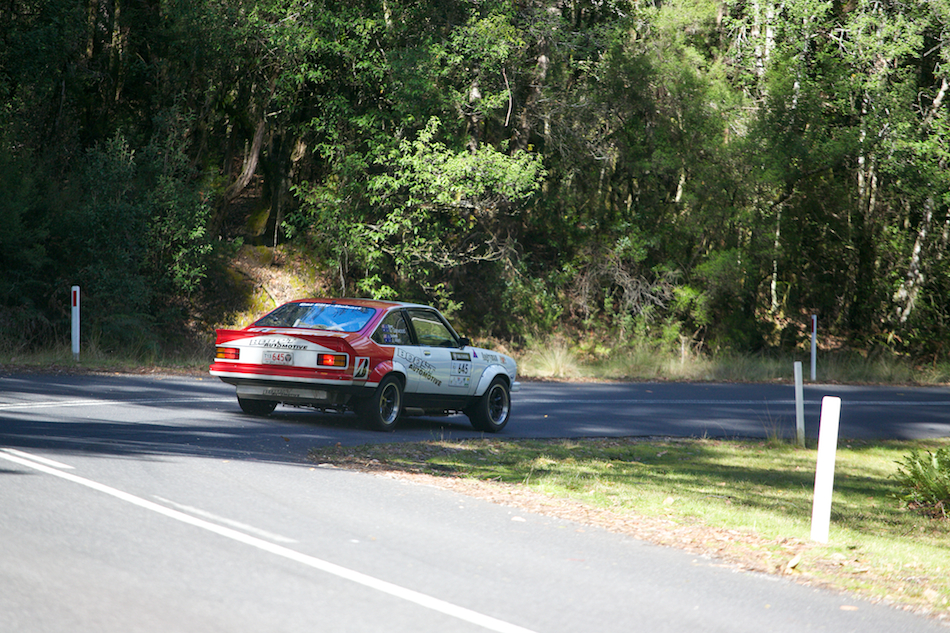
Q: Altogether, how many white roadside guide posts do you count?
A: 4